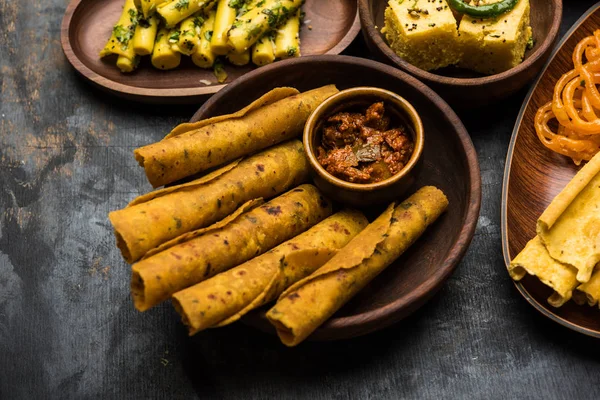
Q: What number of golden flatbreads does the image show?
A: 5